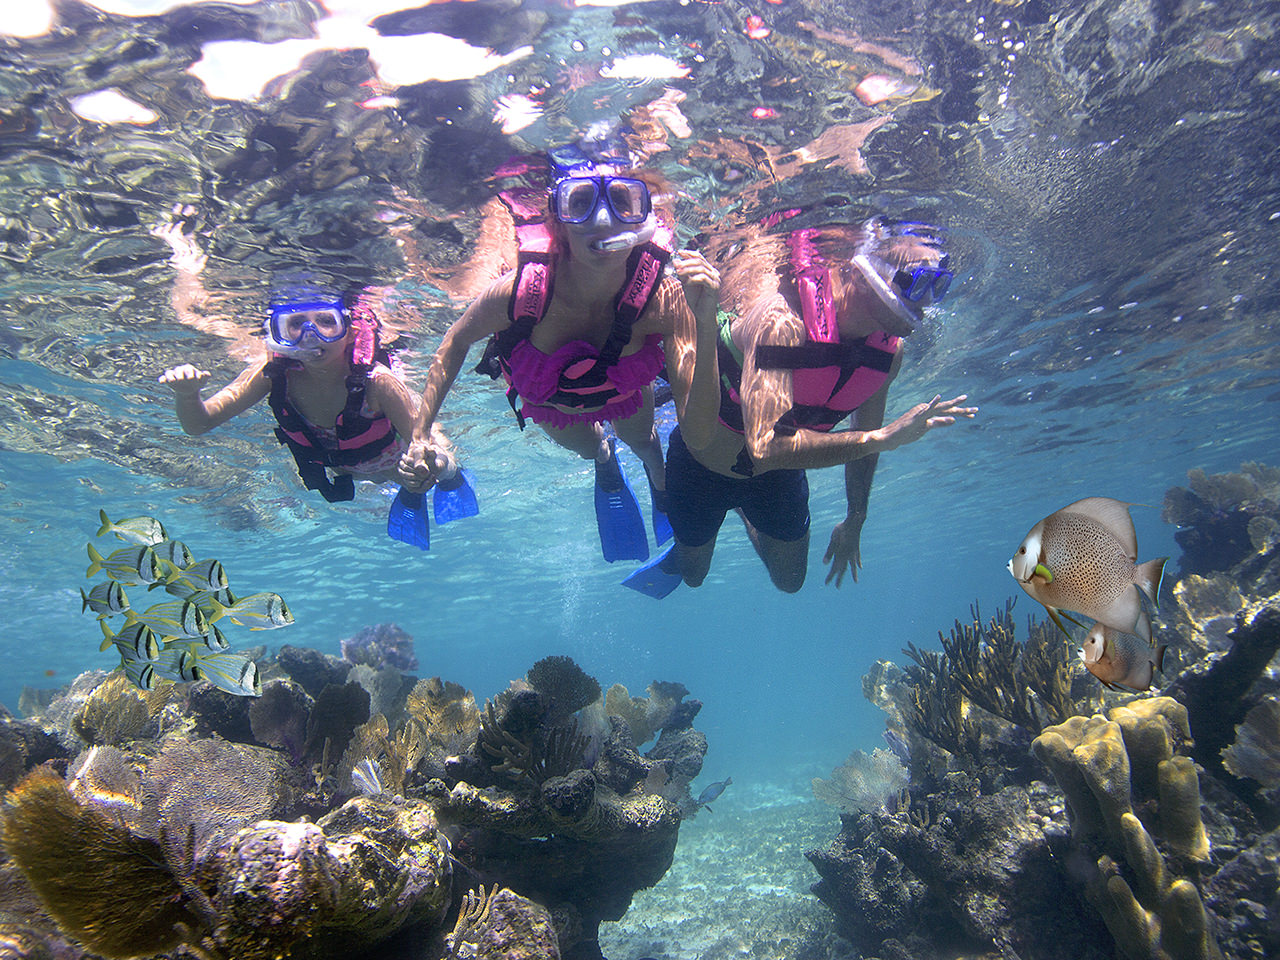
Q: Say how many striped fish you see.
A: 13